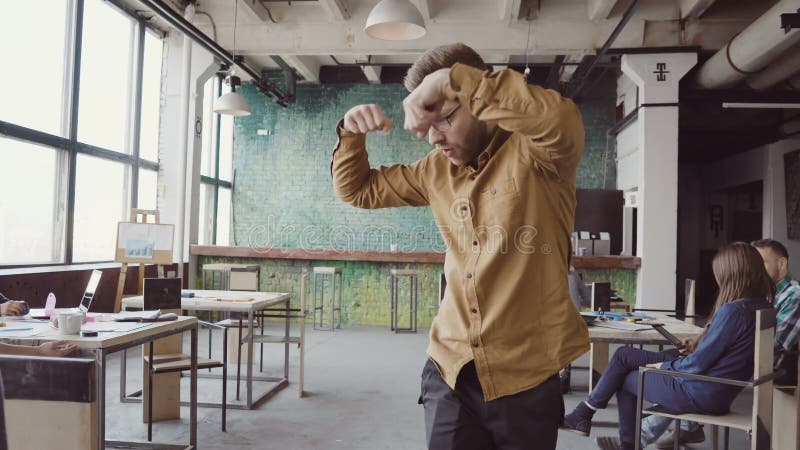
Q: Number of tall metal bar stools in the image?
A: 4